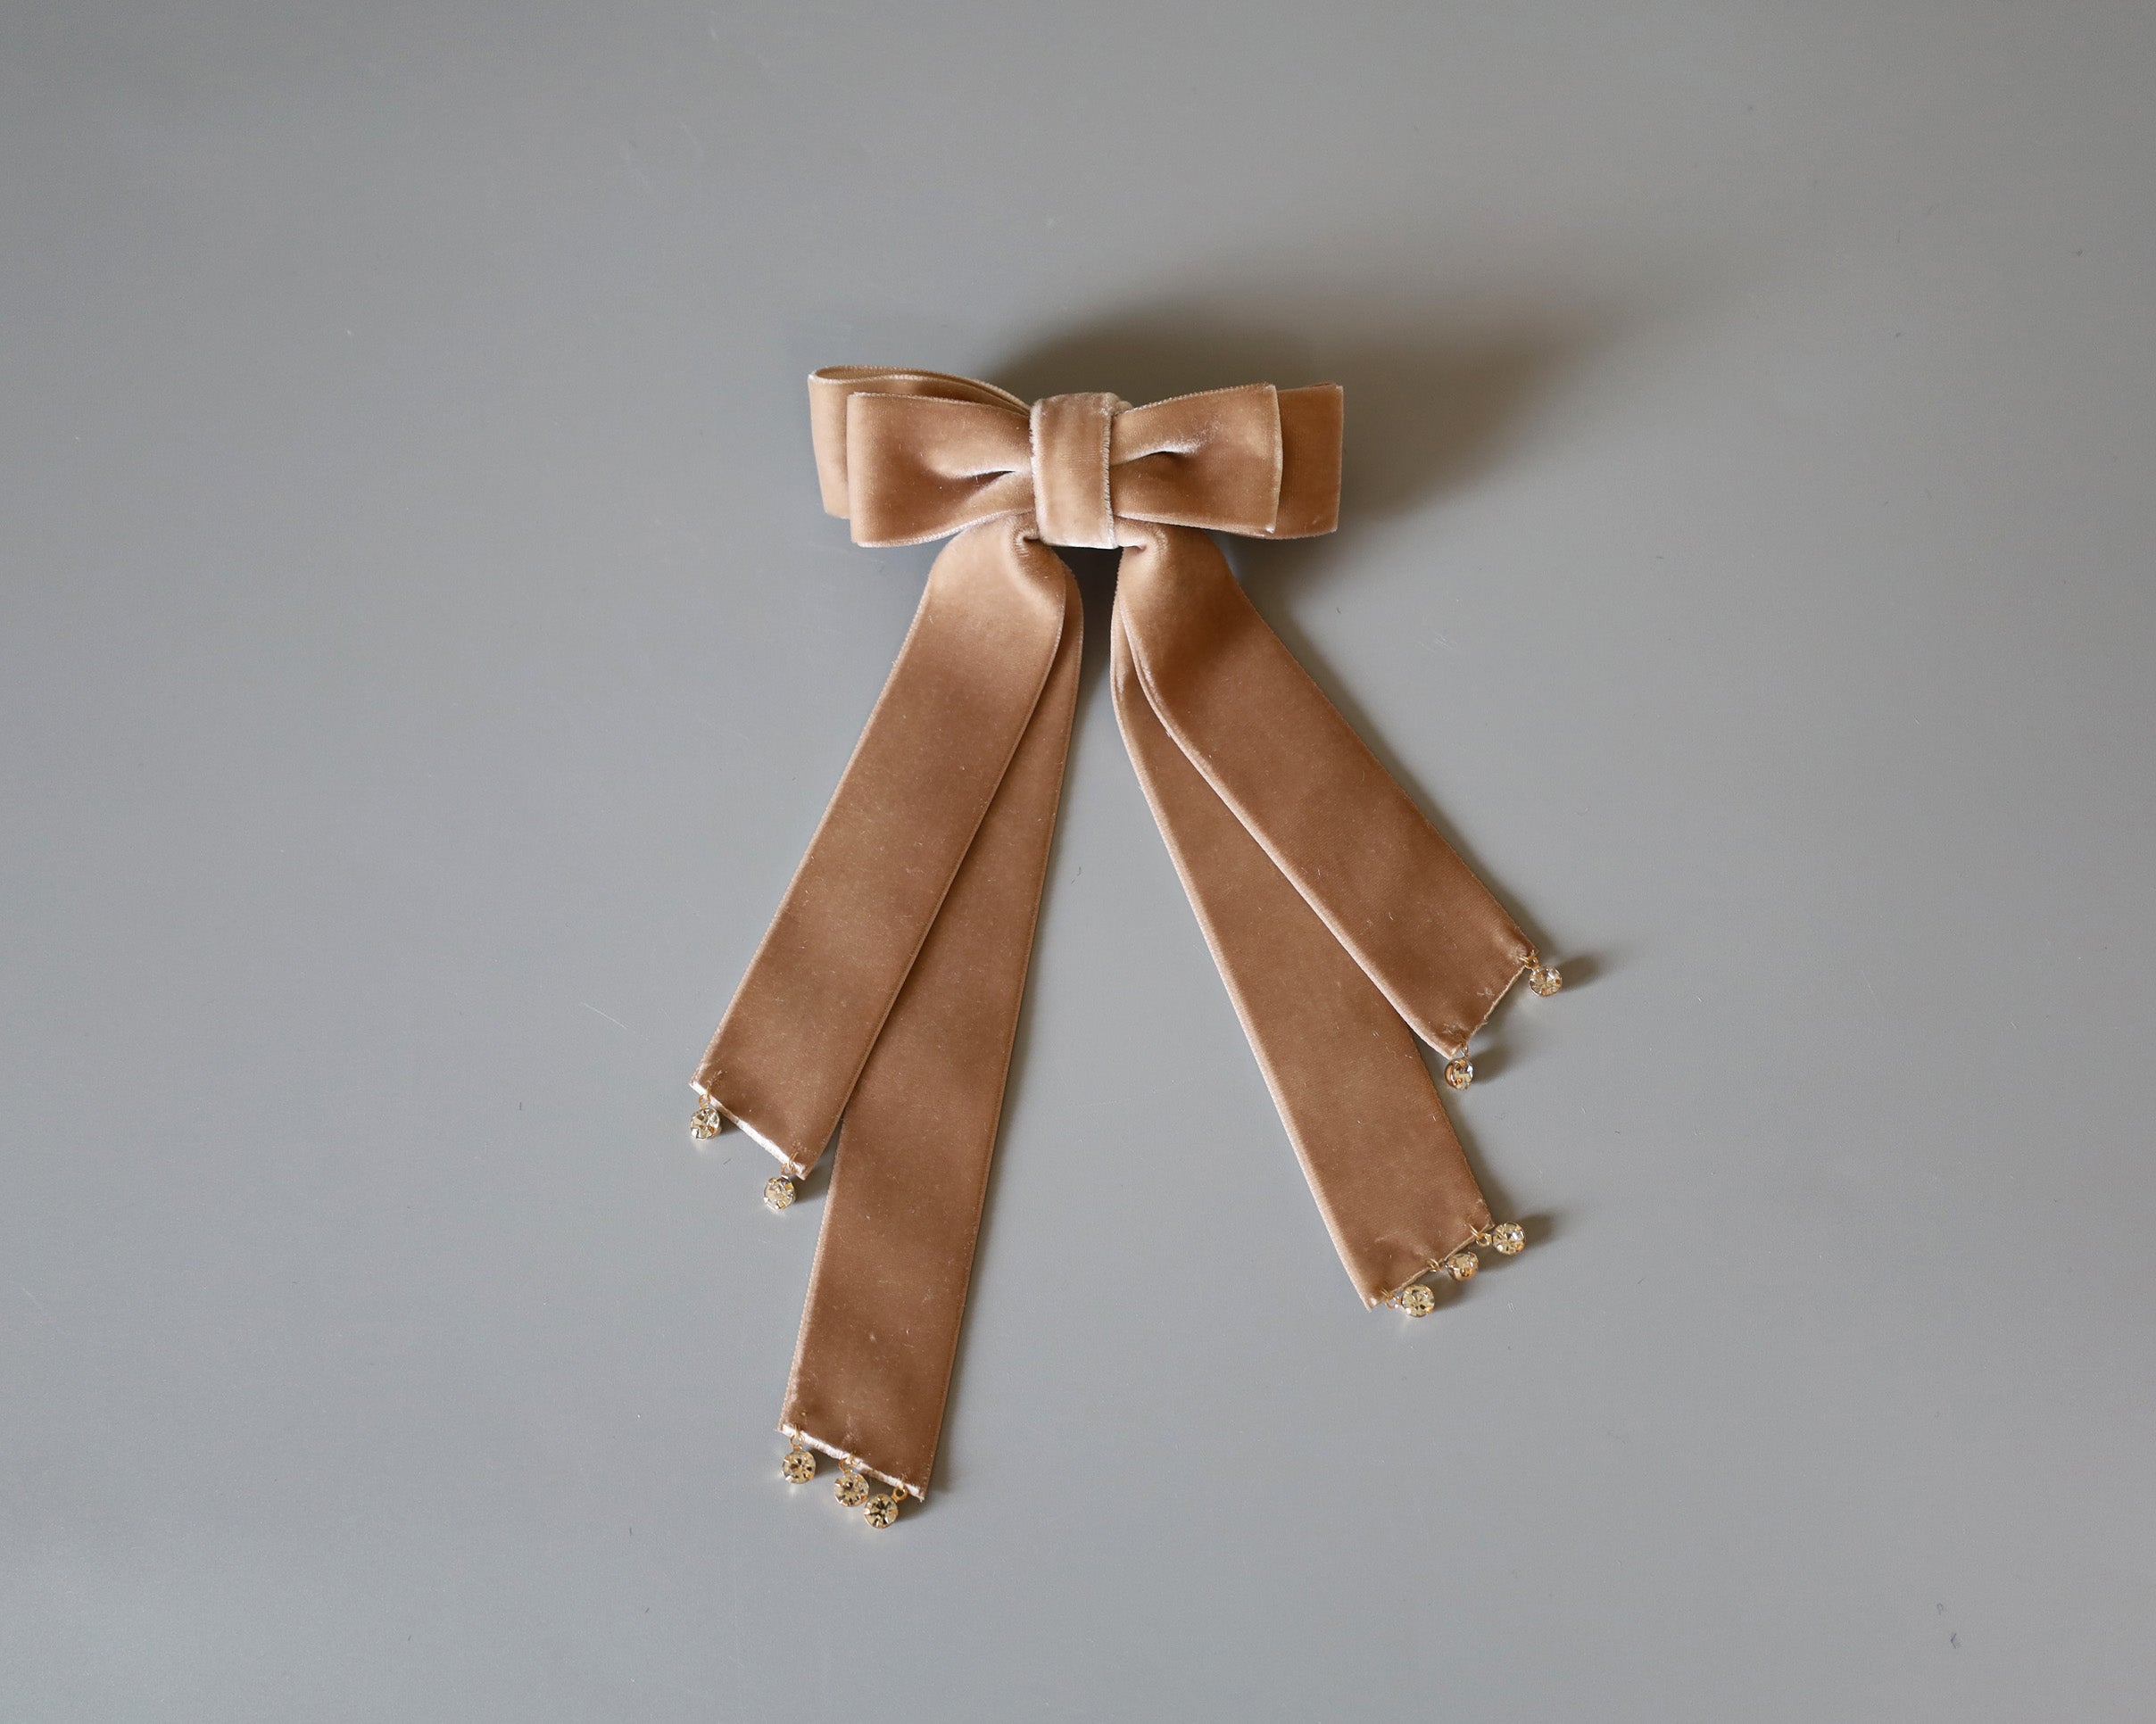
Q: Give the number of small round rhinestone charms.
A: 10